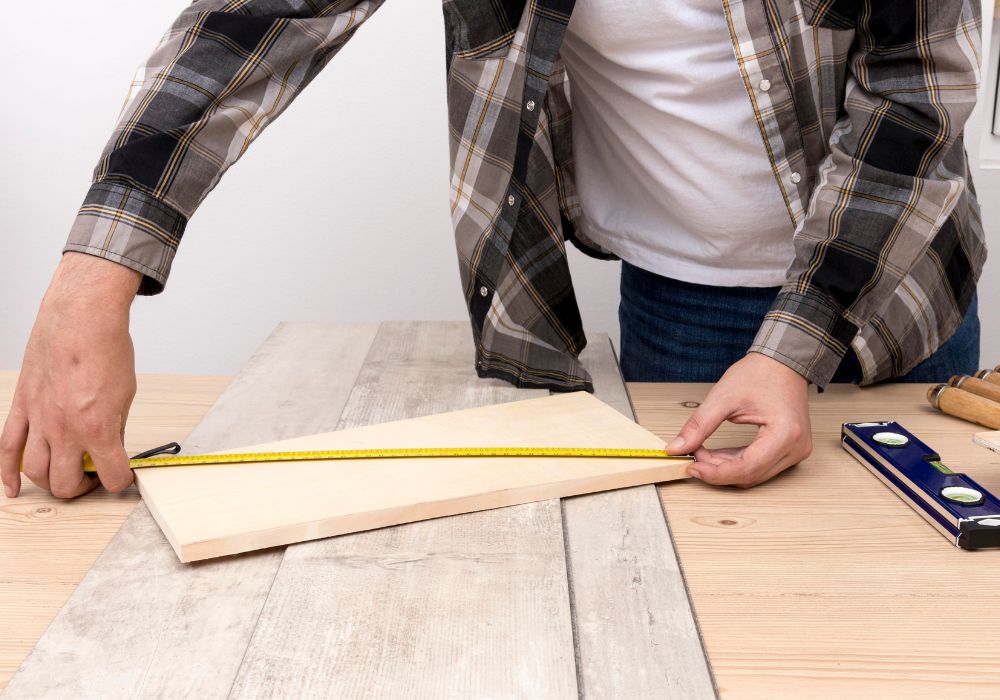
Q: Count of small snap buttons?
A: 5